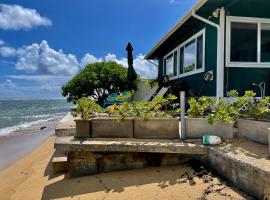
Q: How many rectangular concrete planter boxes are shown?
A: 5